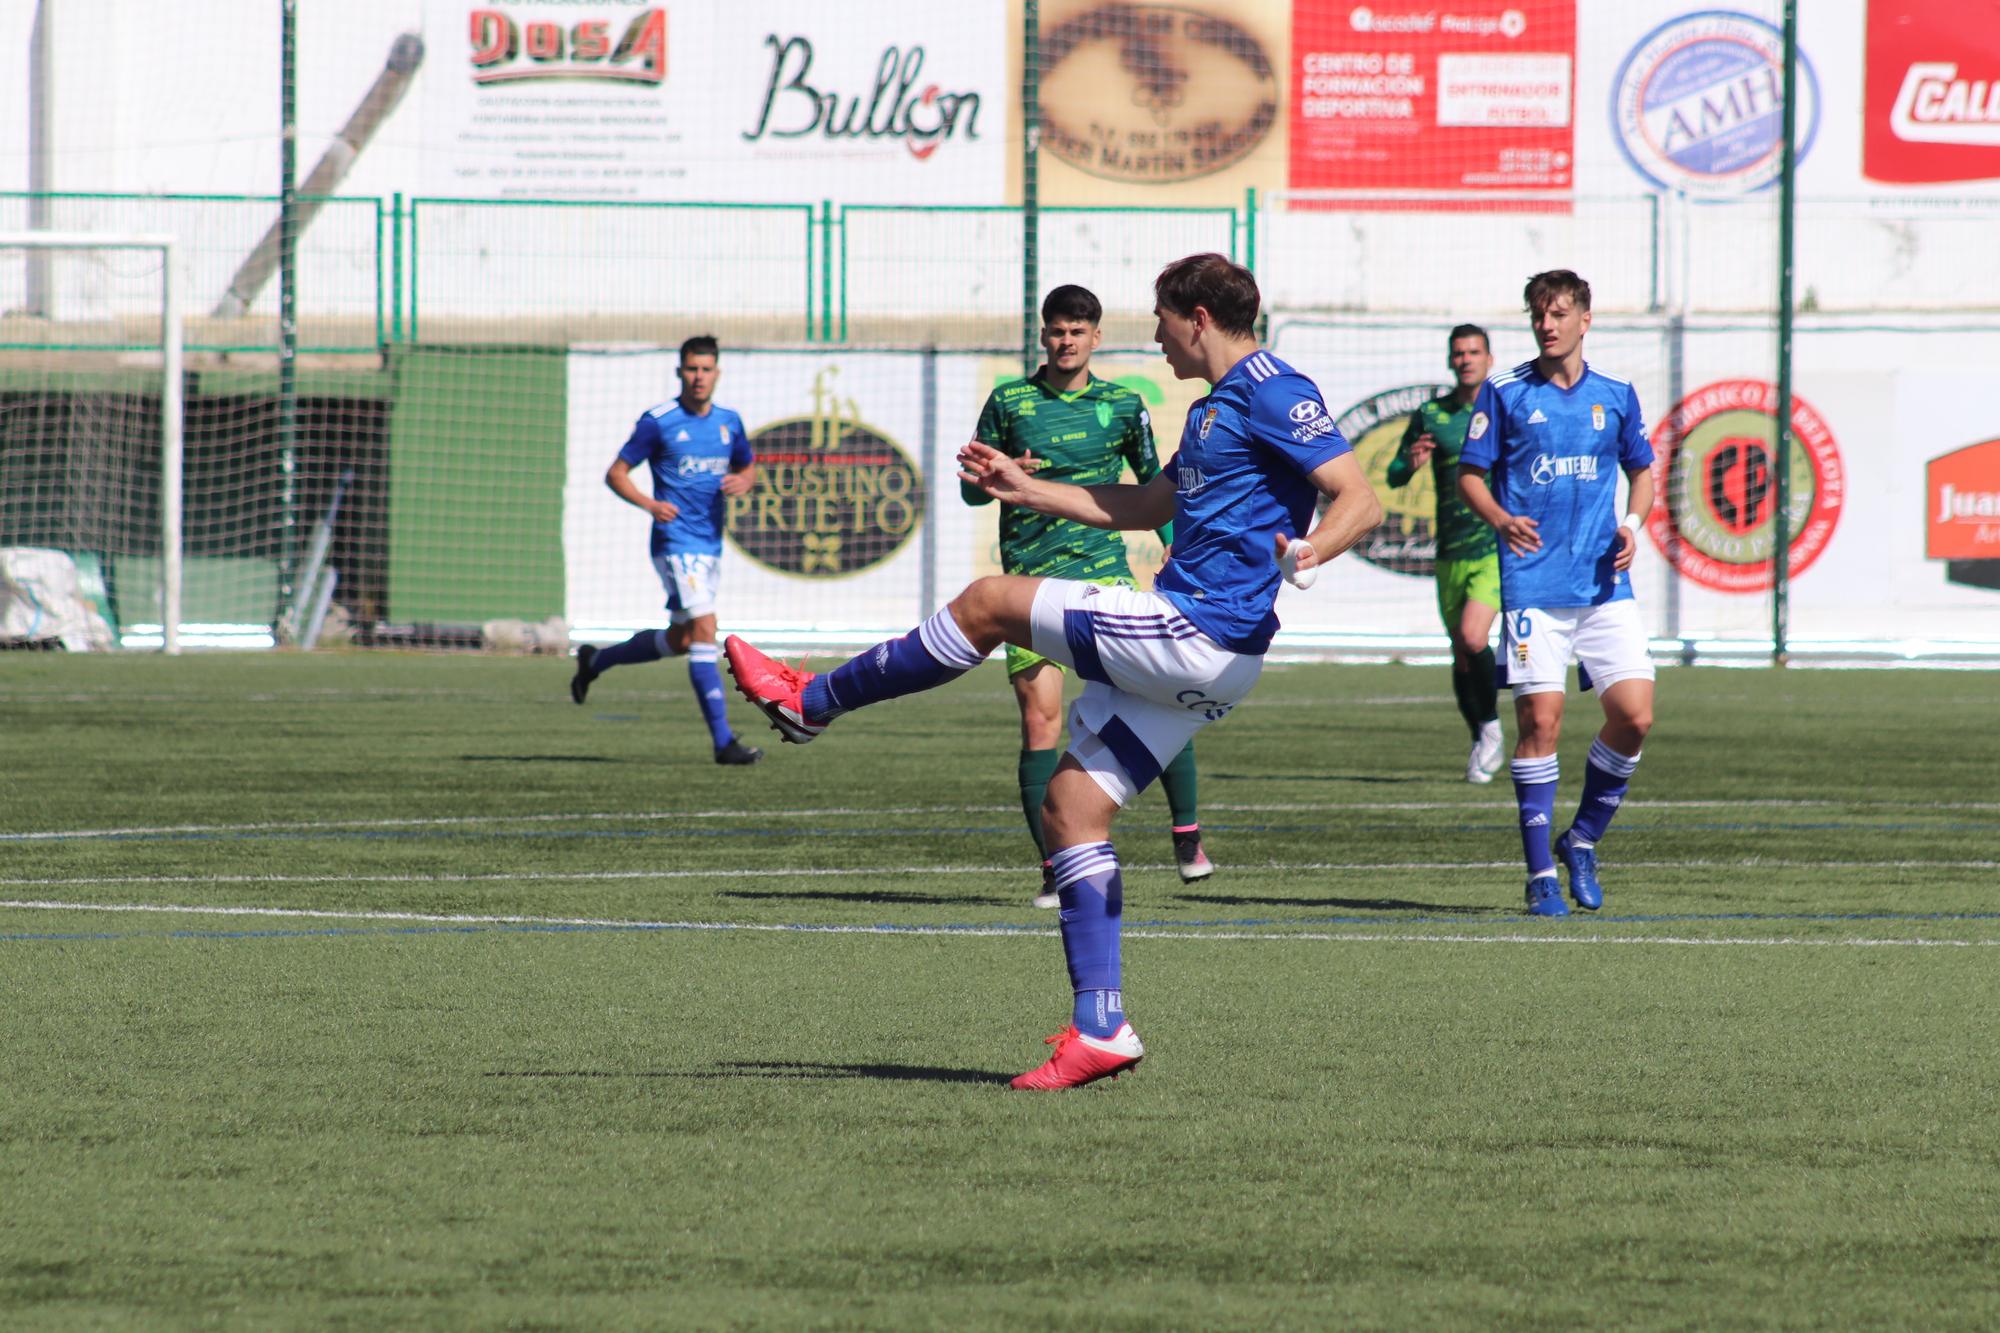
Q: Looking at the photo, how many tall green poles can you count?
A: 3